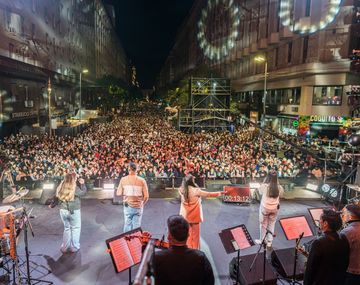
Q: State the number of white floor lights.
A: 4